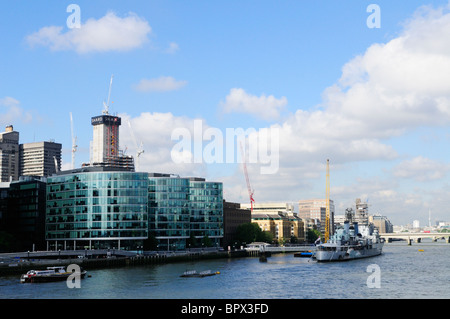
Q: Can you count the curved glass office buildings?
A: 3